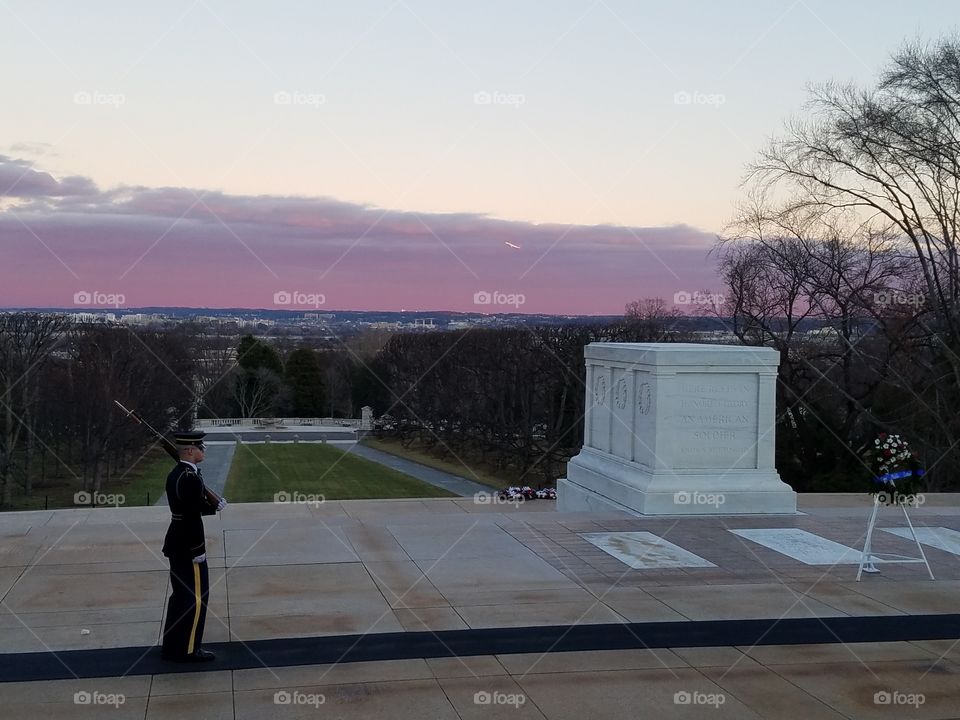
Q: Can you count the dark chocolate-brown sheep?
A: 0